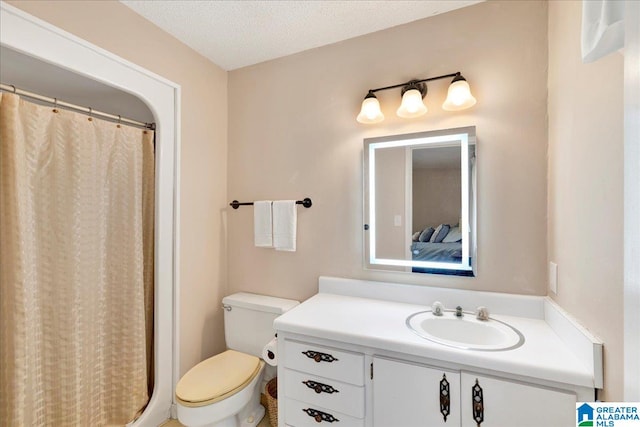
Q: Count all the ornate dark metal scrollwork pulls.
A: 5